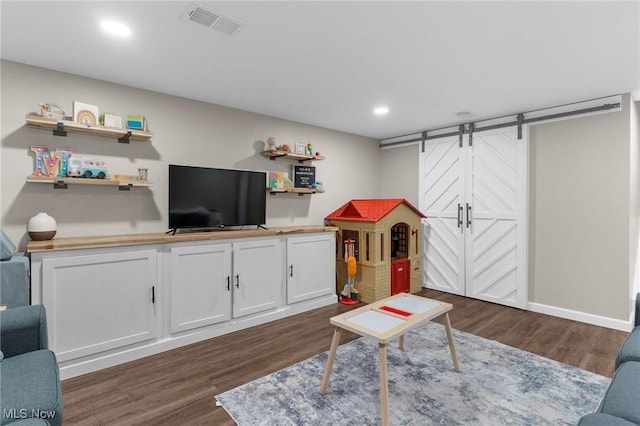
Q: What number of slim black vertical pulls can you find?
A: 6